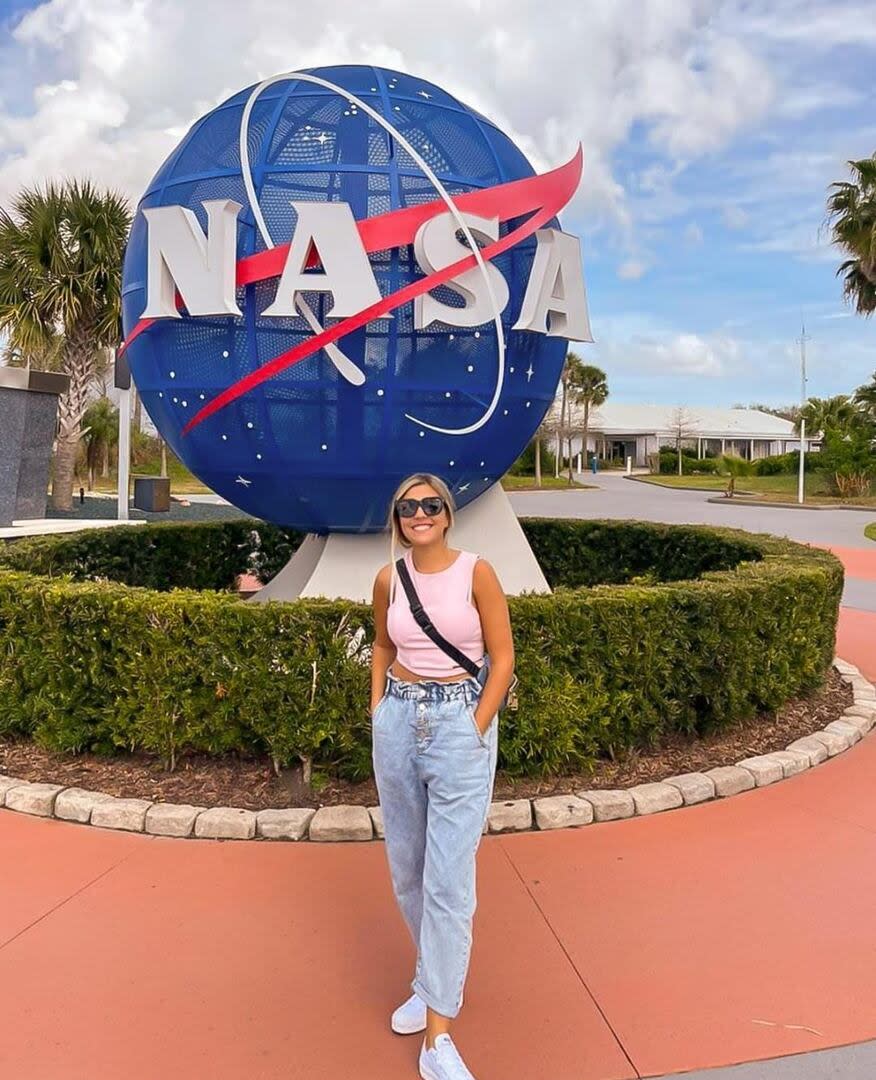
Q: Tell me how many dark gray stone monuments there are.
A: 1